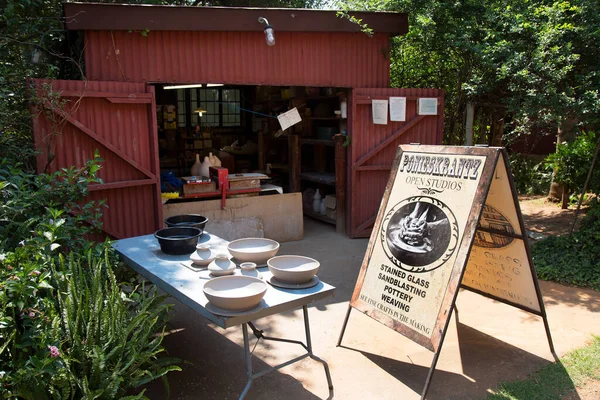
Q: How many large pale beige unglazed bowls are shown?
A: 3